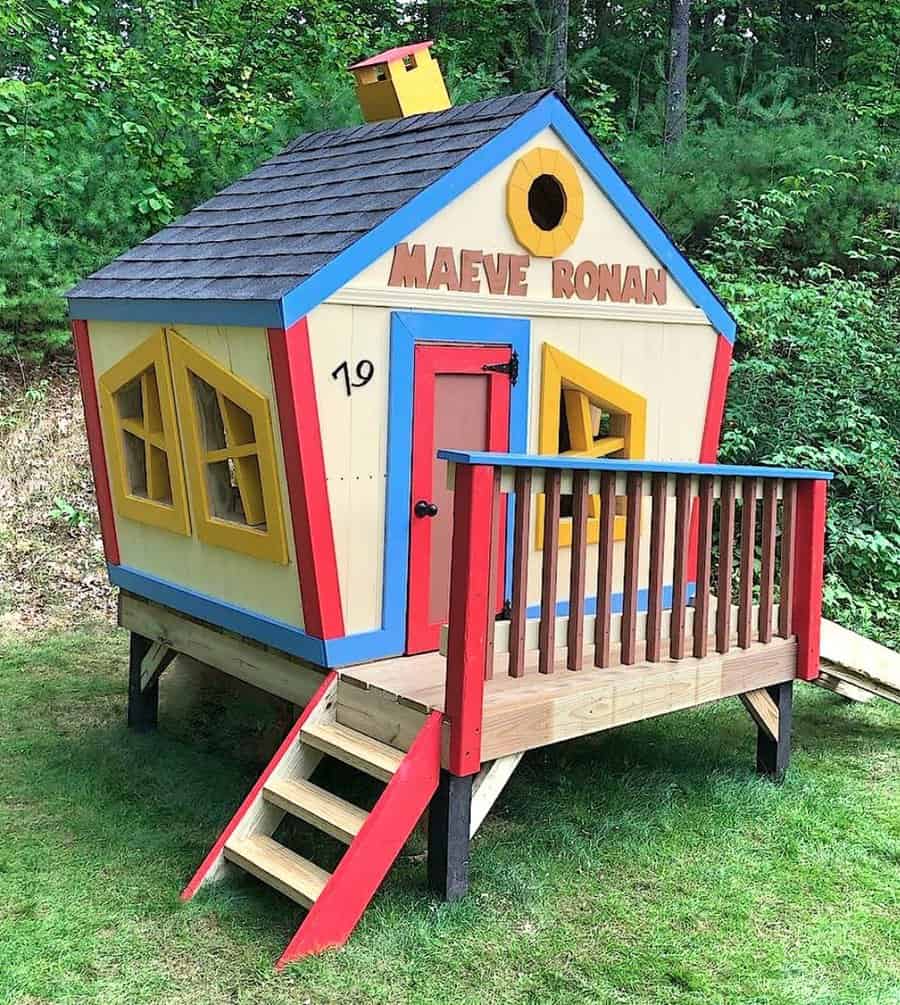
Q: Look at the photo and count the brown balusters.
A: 13